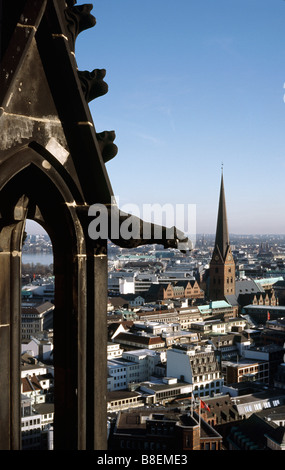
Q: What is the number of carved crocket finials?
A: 3